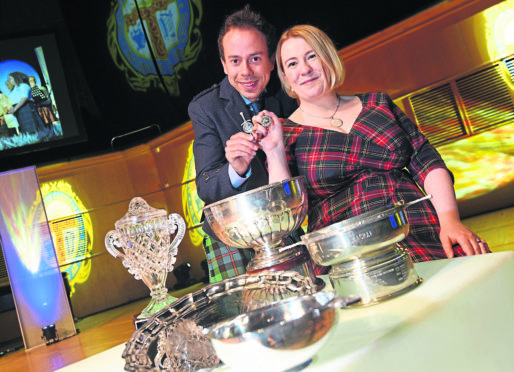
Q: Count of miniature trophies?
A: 2